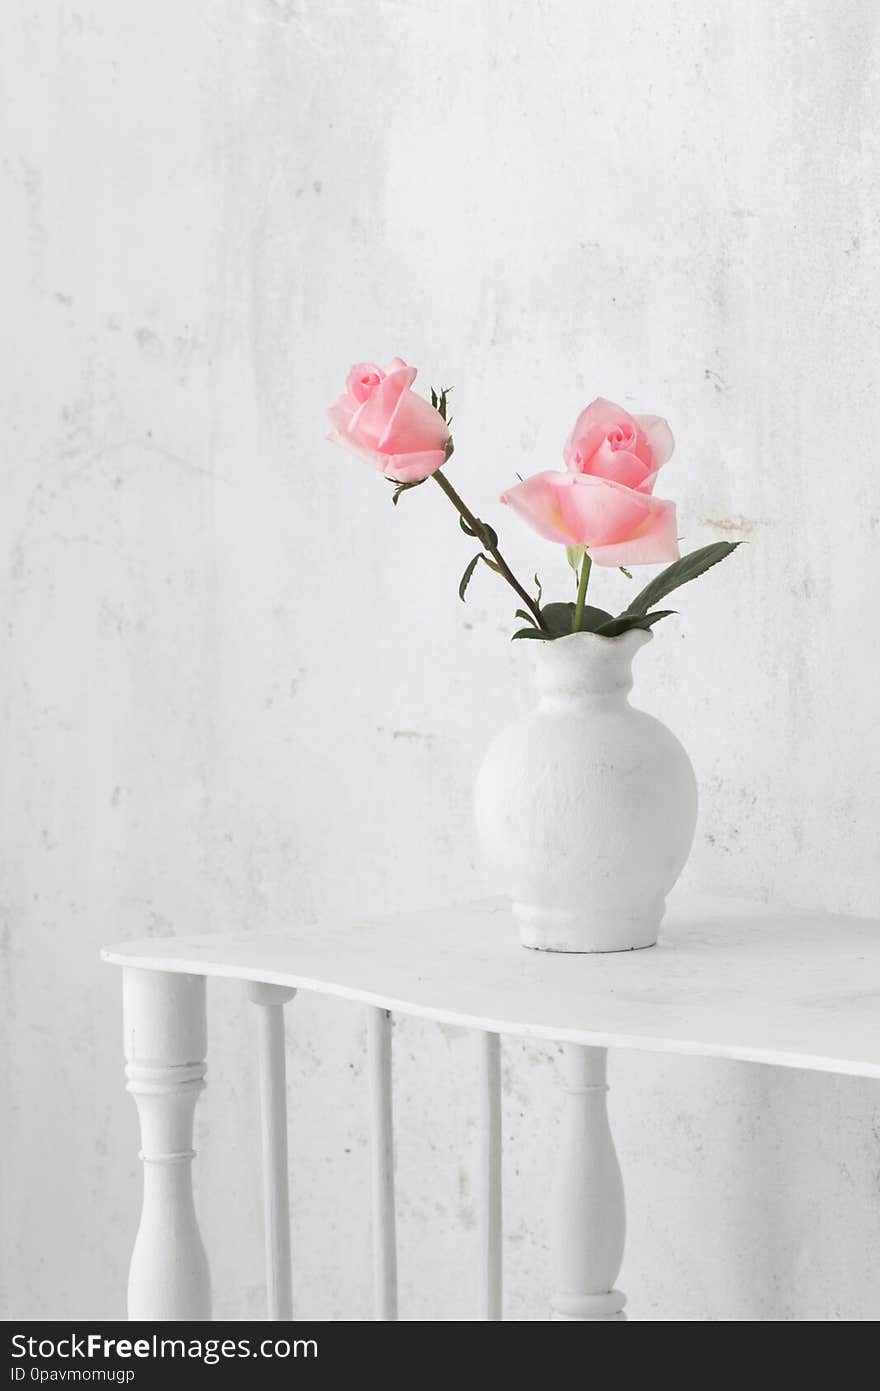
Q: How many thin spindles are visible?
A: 3